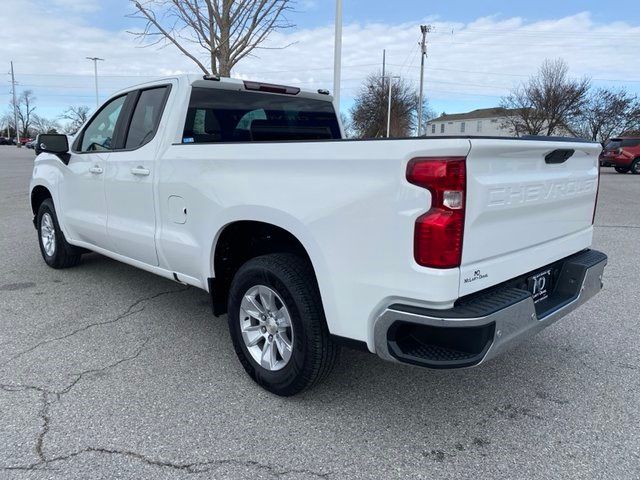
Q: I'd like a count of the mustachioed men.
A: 0